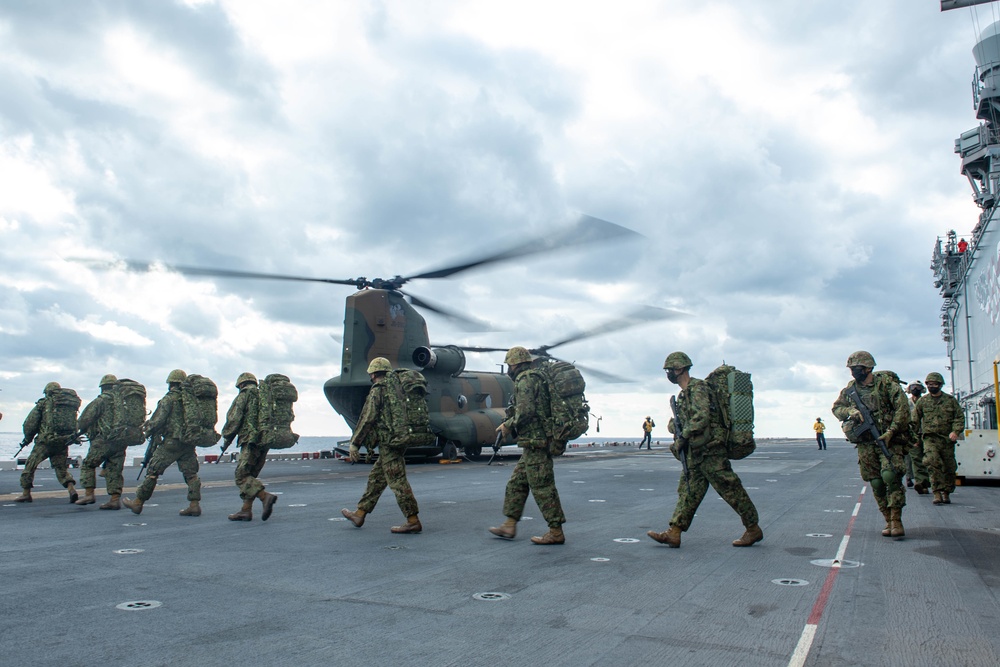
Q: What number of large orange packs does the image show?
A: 0